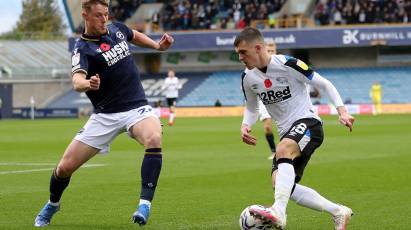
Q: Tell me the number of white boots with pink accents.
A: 2